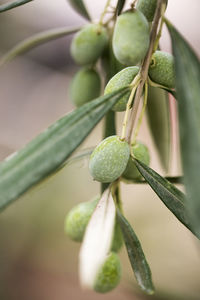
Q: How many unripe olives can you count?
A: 11